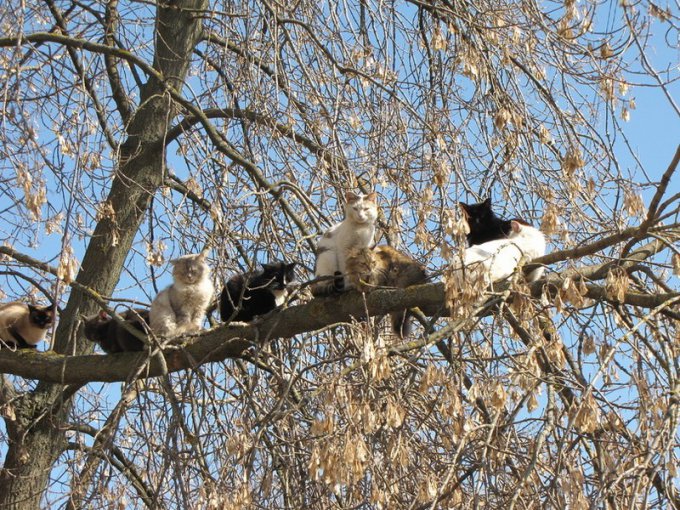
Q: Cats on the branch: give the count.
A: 8